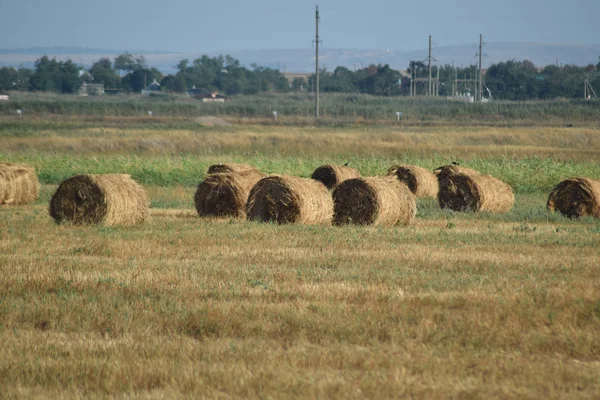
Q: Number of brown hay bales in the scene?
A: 11